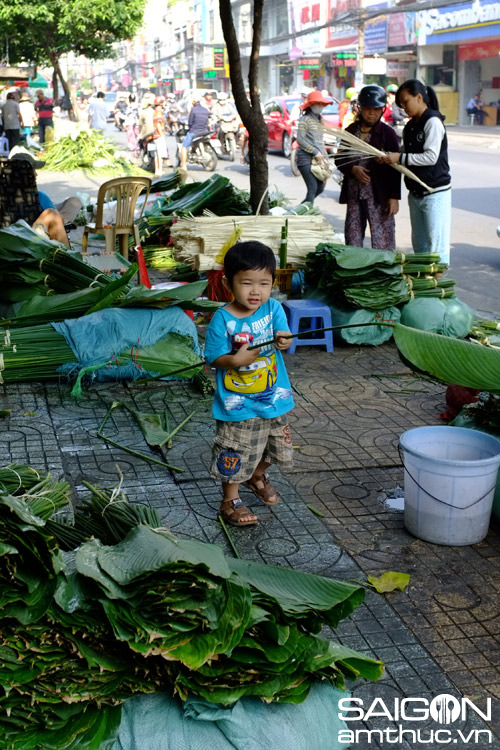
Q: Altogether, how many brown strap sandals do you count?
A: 2